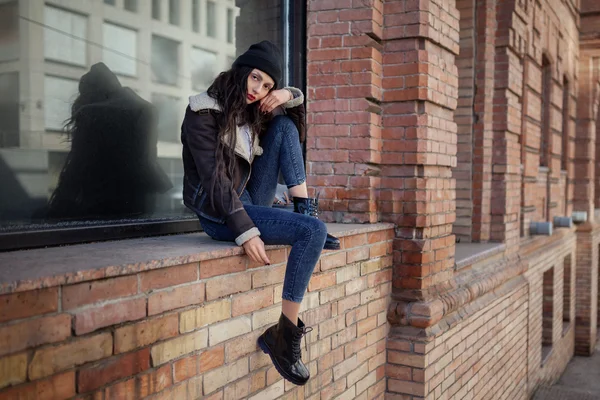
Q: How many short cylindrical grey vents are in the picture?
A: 3